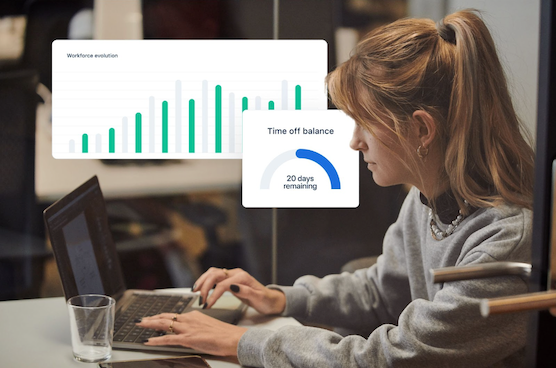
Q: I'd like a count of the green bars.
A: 9